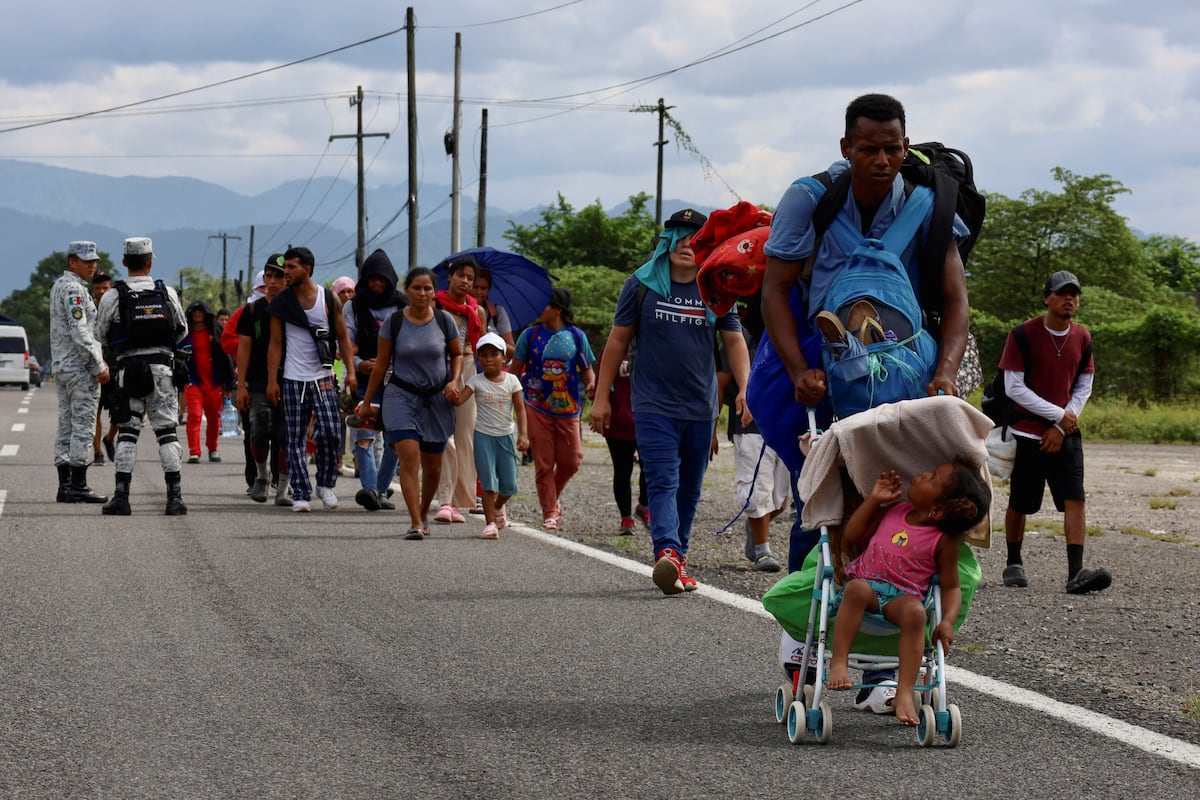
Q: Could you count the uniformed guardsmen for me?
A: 2